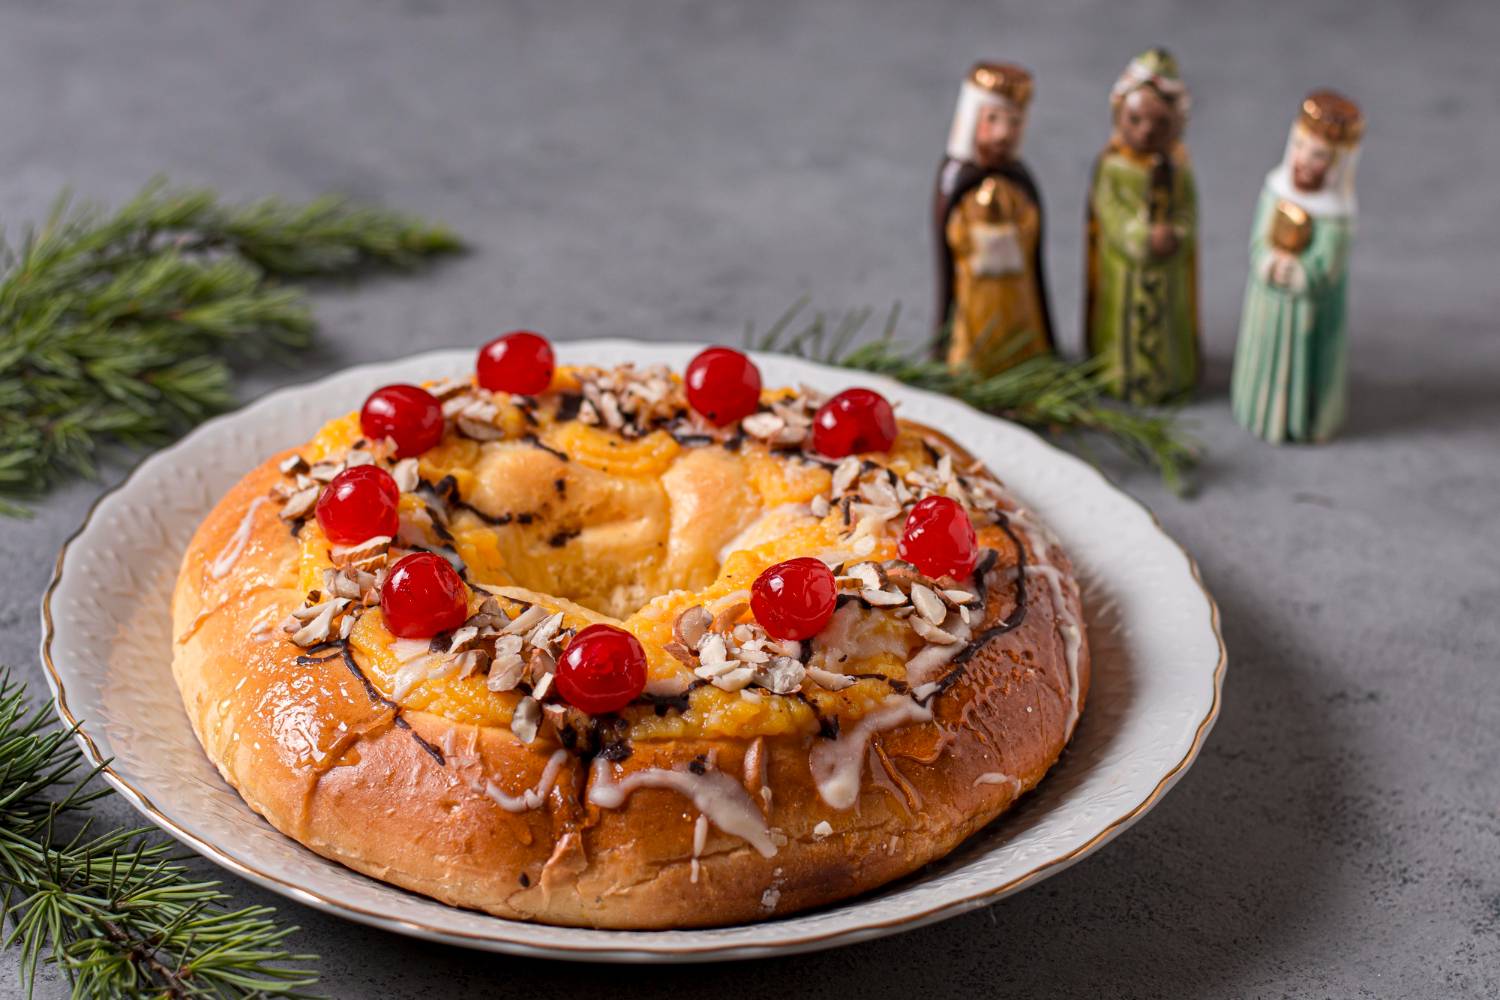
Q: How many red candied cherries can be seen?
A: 9